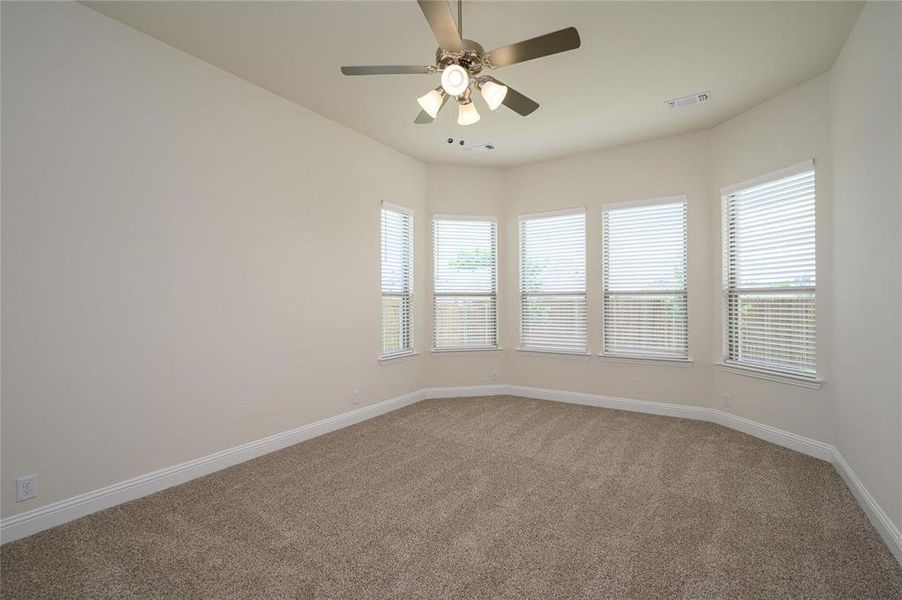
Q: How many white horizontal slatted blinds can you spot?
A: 5